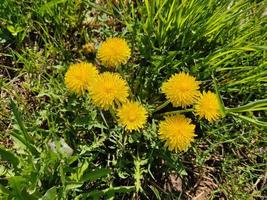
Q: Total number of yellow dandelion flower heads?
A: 7